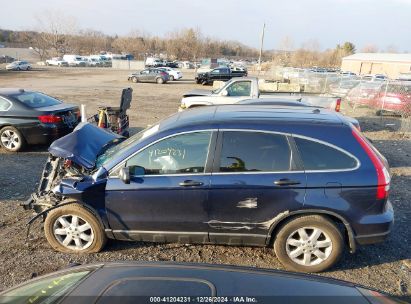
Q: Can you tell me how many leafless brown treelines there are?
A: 1